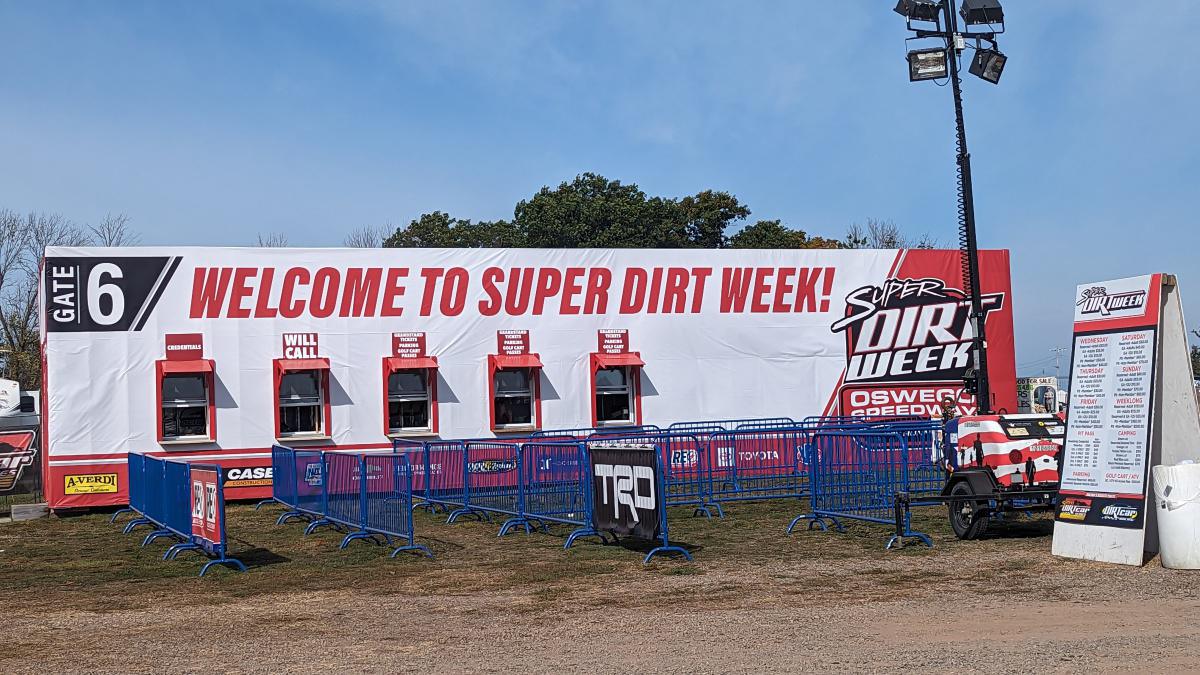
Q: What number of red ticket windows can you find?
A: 5